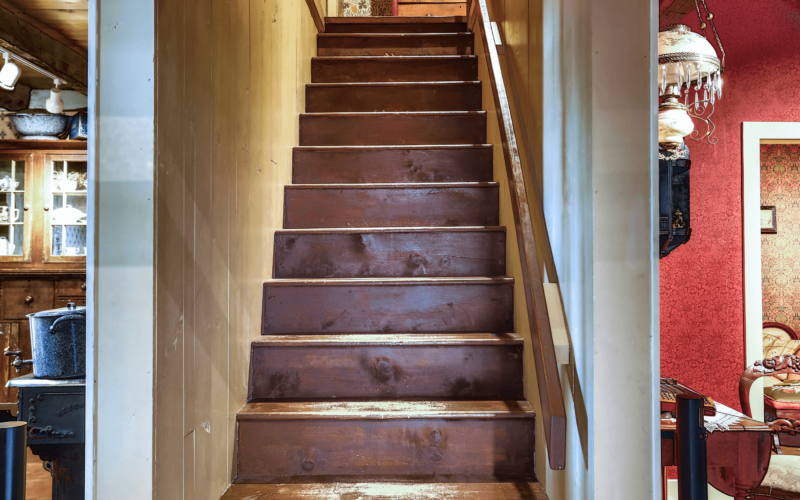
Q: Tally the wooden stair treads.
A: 12